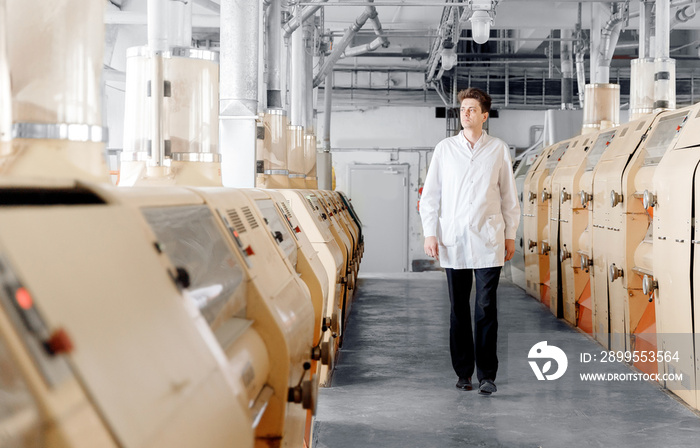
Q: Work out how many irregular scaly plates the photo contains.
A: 0